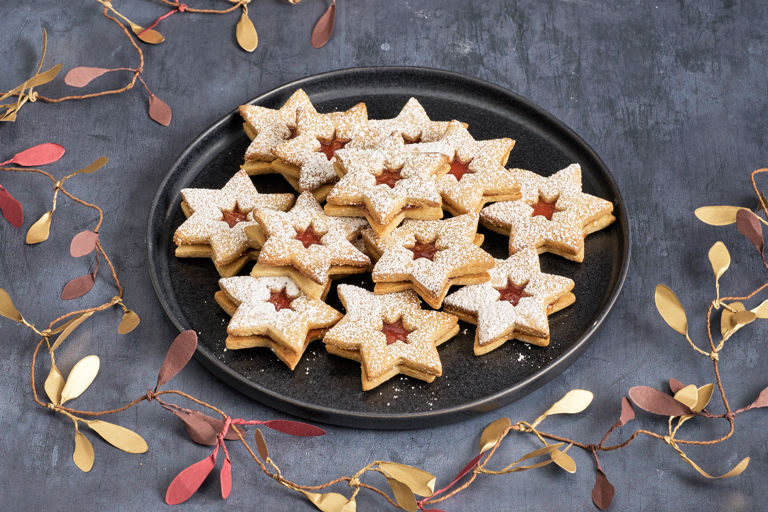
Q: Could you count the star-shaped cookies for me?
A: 12